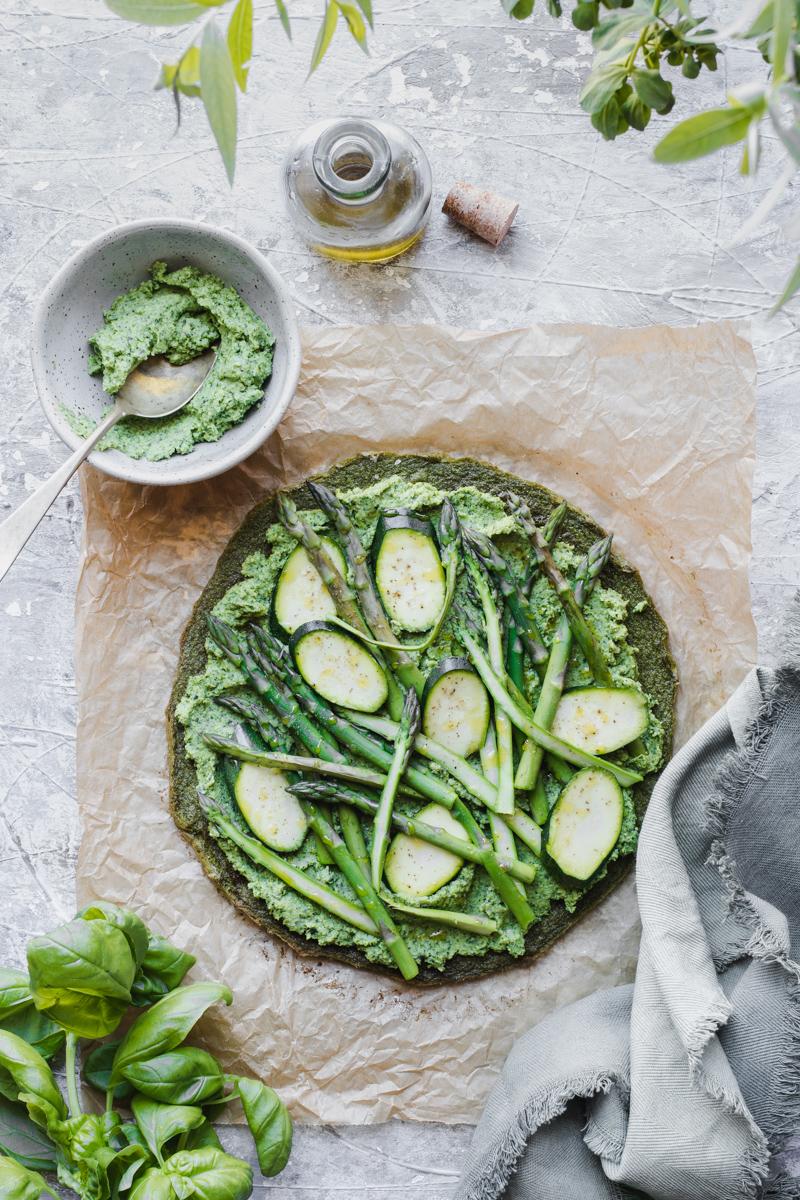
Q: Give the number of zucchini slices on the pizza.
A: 8